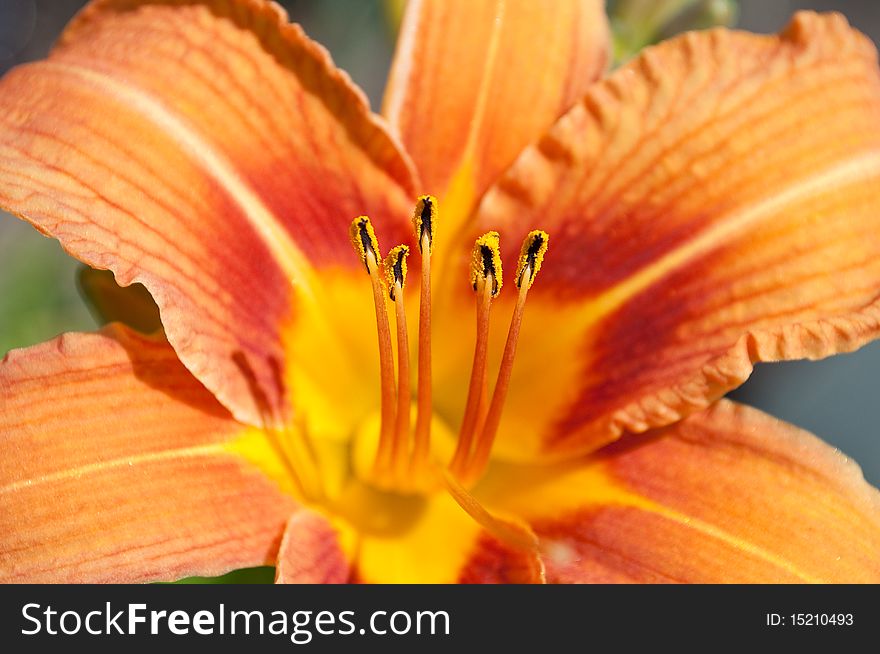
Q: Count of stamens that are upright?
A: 5